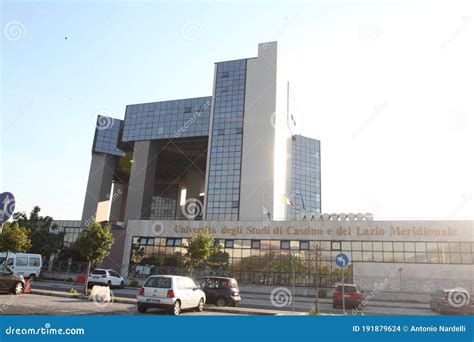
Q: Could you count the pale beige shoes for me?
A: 0